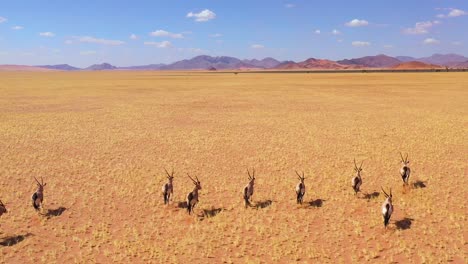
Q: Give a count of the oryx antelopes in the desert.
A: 9